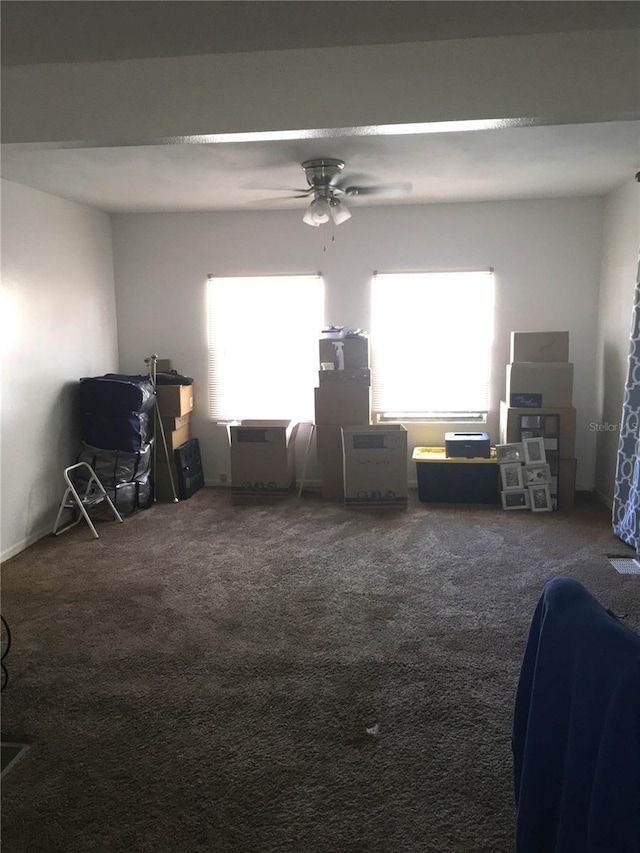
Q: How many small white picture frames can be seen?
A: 6